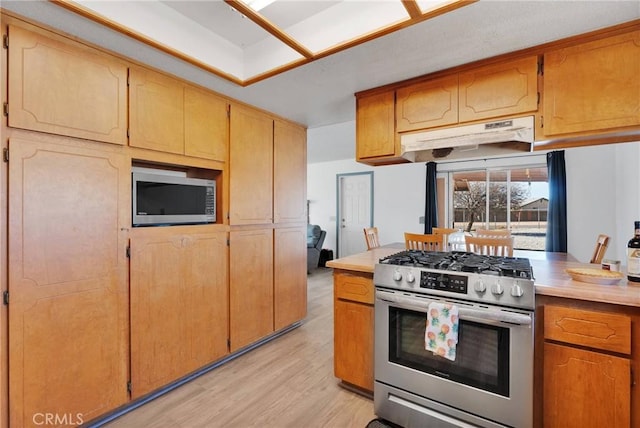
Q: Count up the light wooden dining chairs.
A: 6